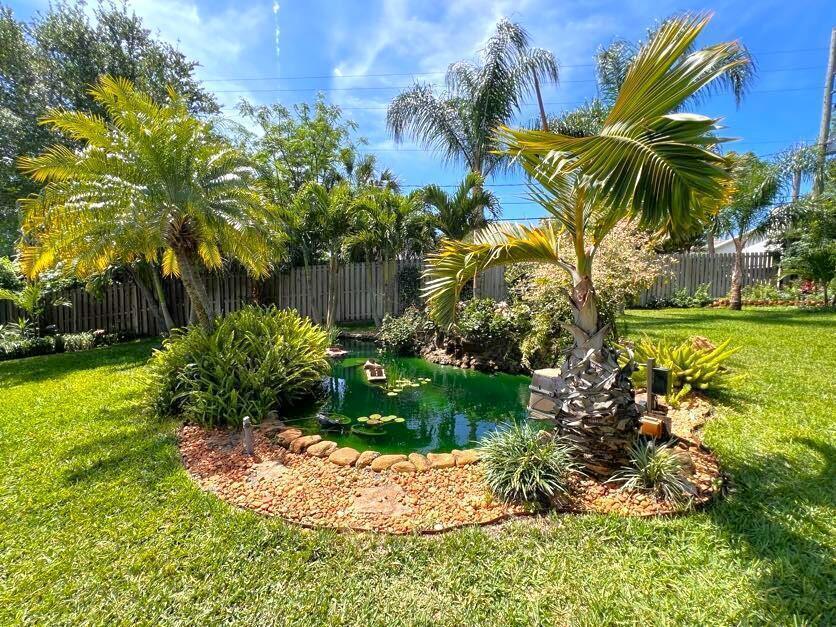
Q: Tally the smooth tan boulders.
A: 10